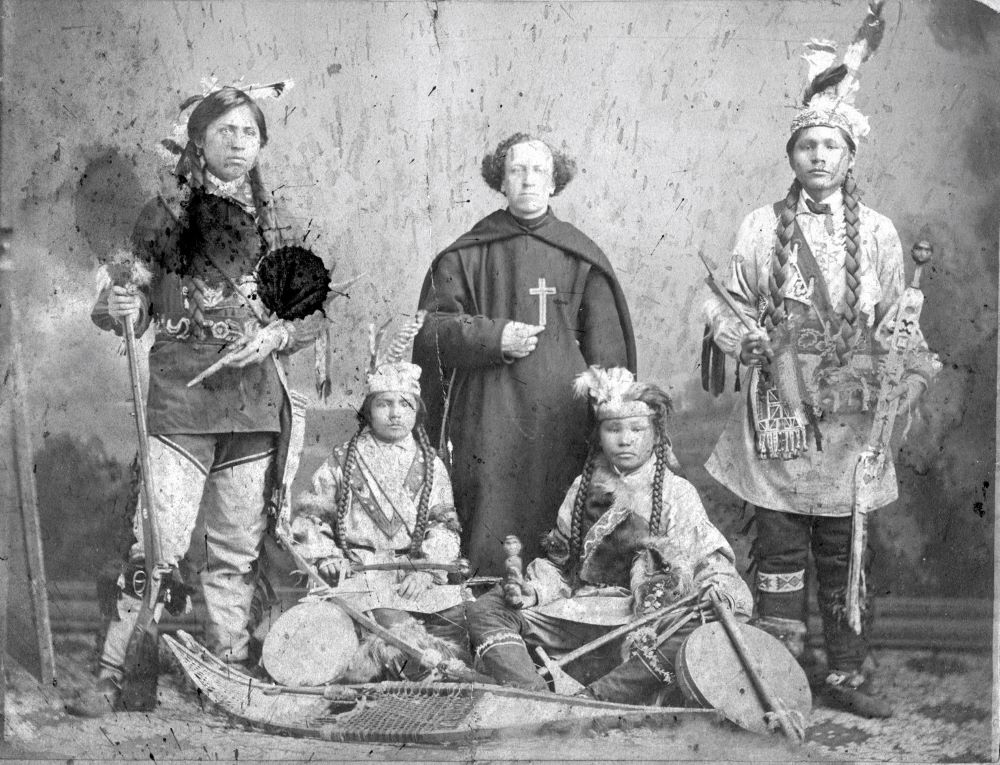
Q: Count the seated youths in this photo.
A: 2